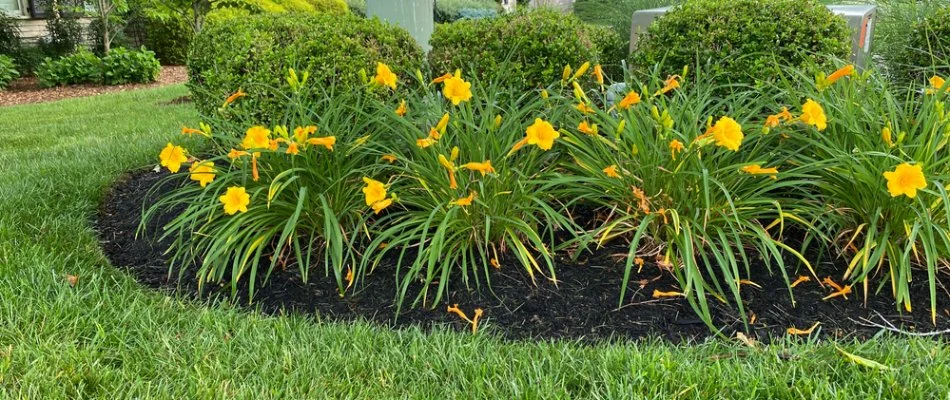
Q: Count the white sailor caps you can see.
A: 0